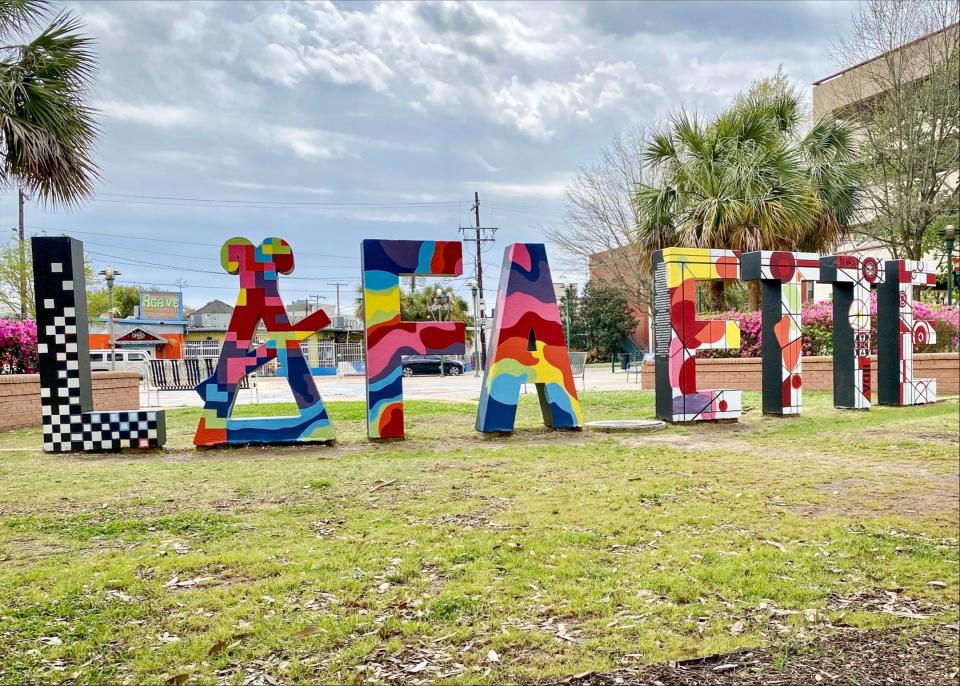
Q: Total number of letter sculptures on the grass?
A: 8